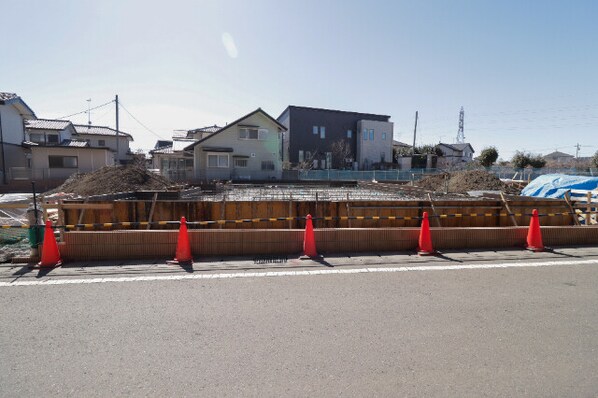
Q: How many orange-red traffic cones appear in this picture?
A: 5